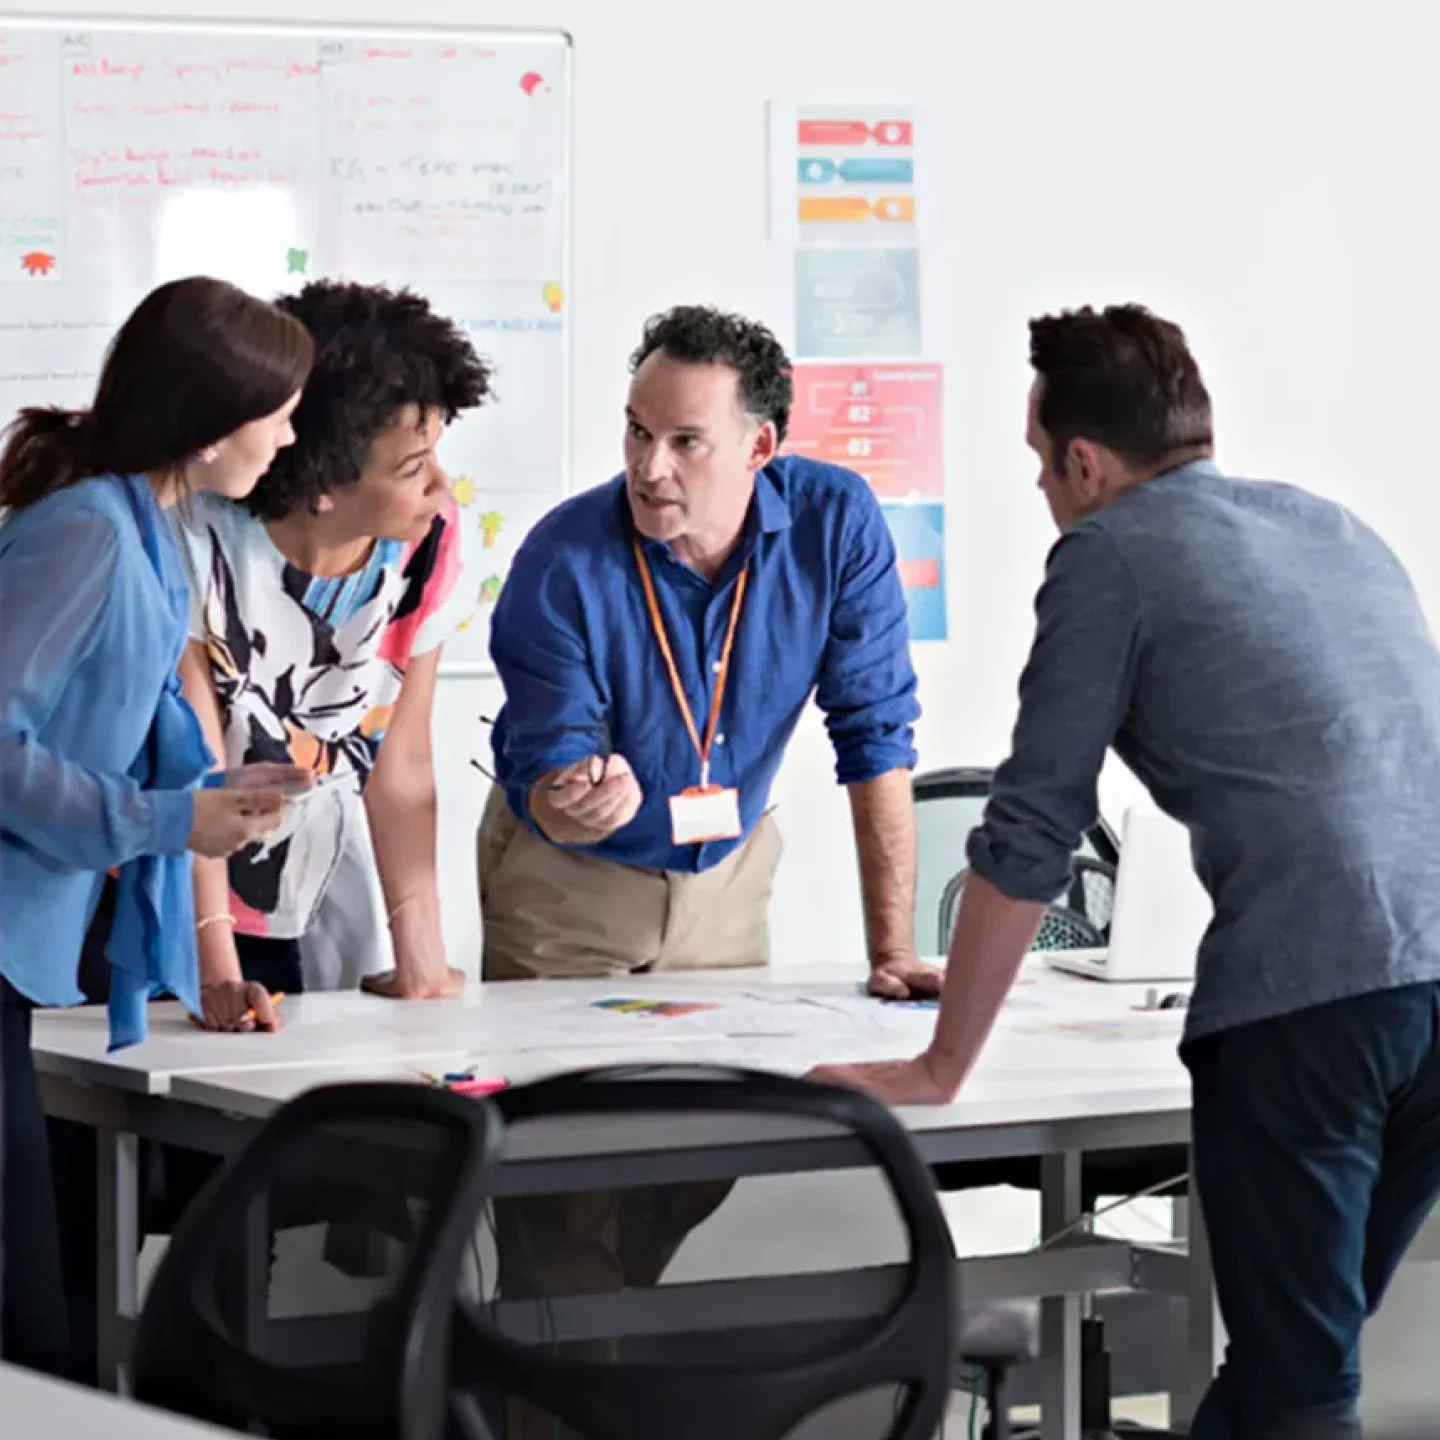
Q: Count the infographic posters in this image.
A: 4